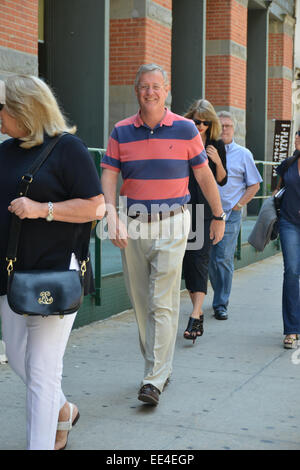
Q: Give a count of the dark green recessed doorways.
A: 3